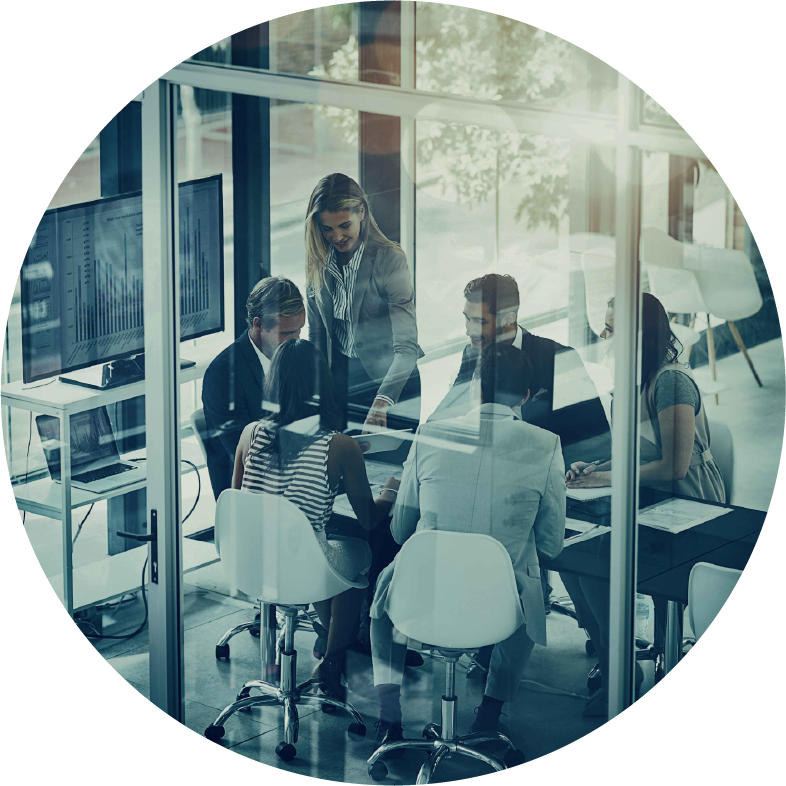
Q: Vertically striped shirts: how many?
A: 1